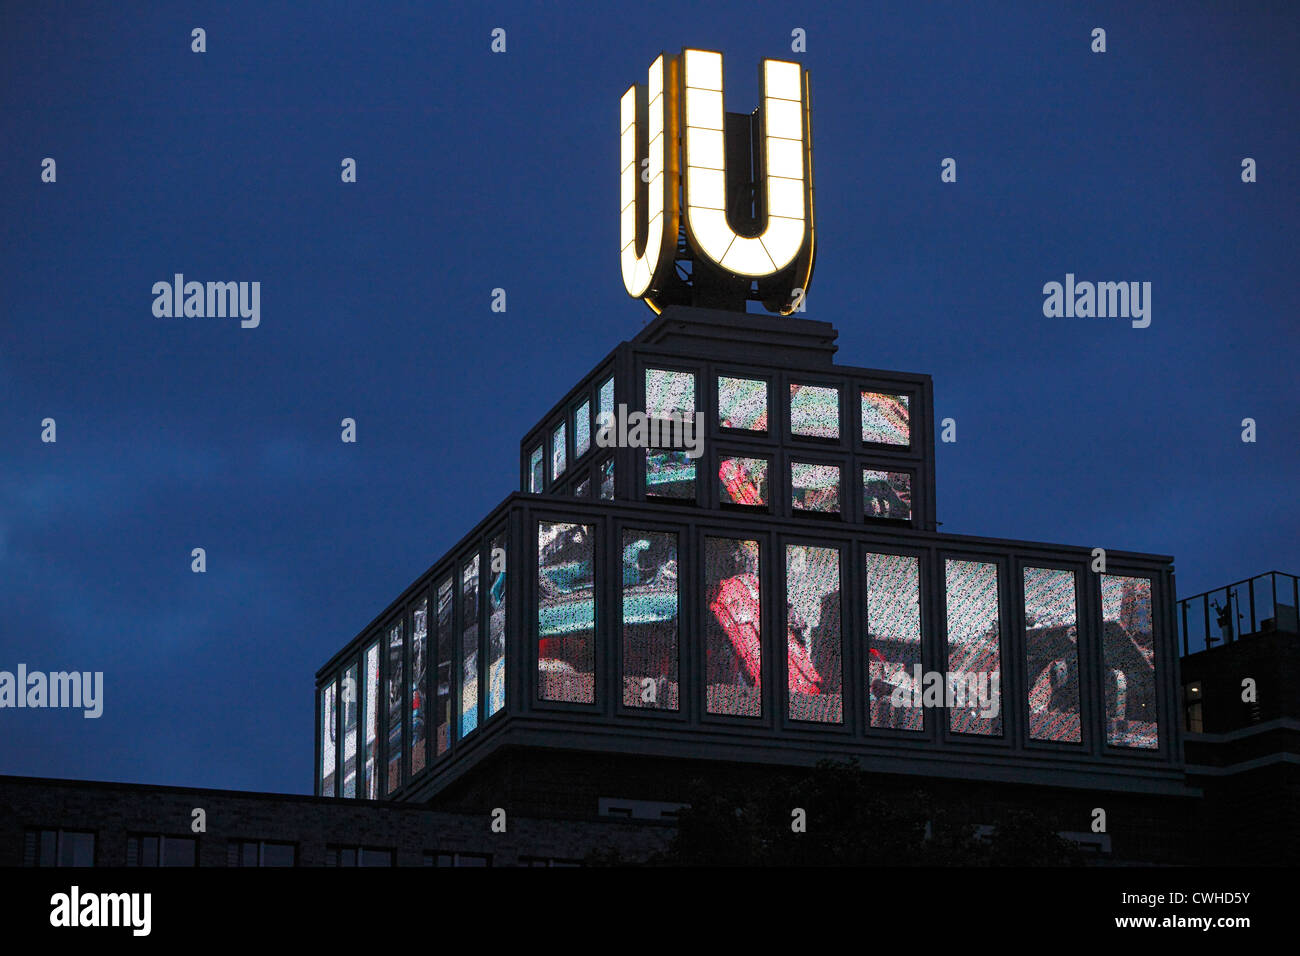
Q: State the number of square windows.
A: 8